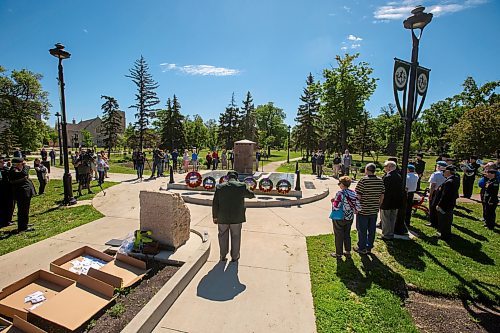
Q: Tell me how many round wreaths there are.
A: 6